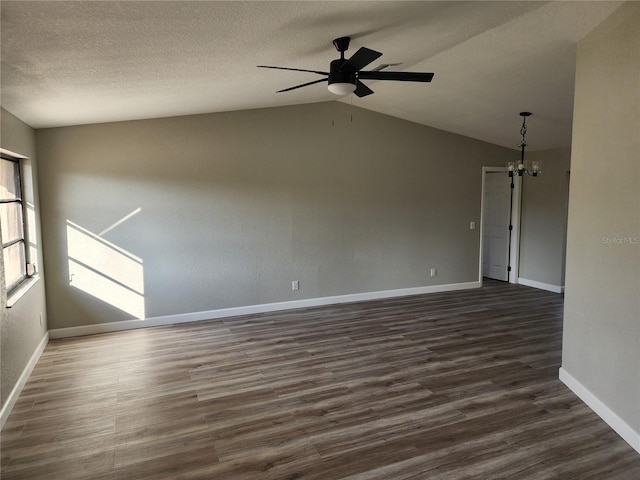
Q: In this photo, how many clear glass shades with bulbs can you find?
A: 3